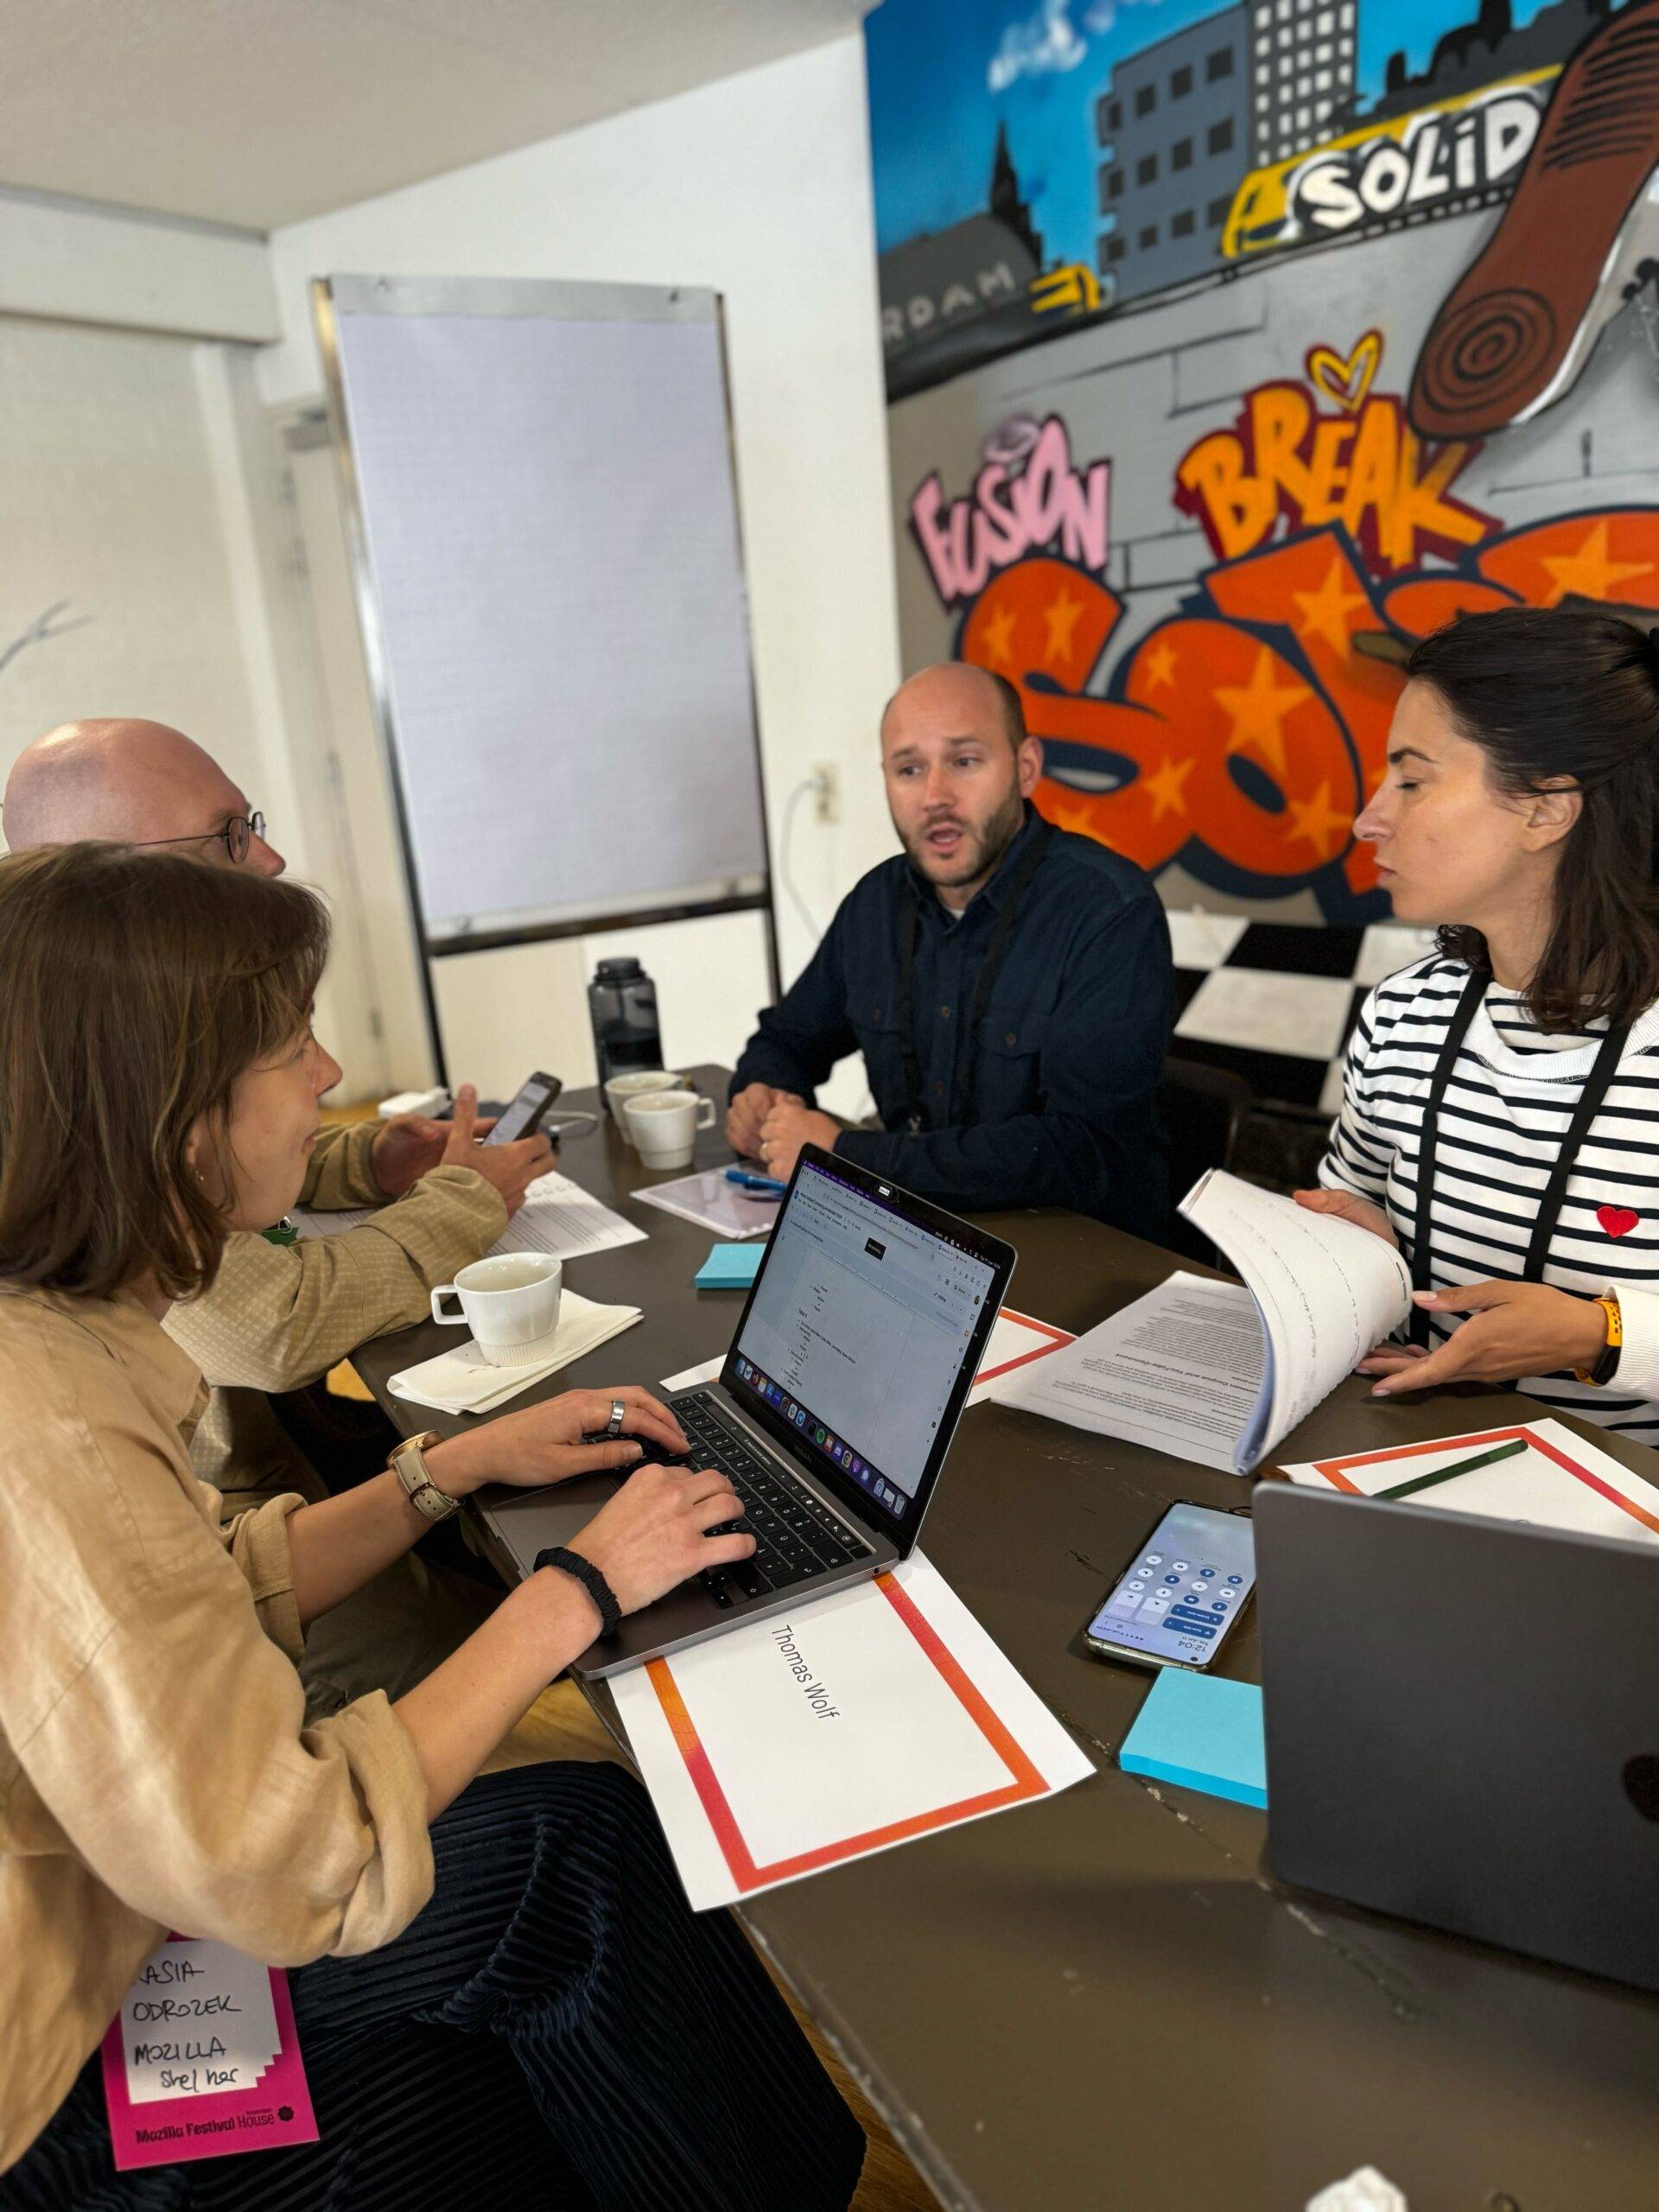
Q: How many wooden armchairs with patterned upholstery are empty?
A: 0